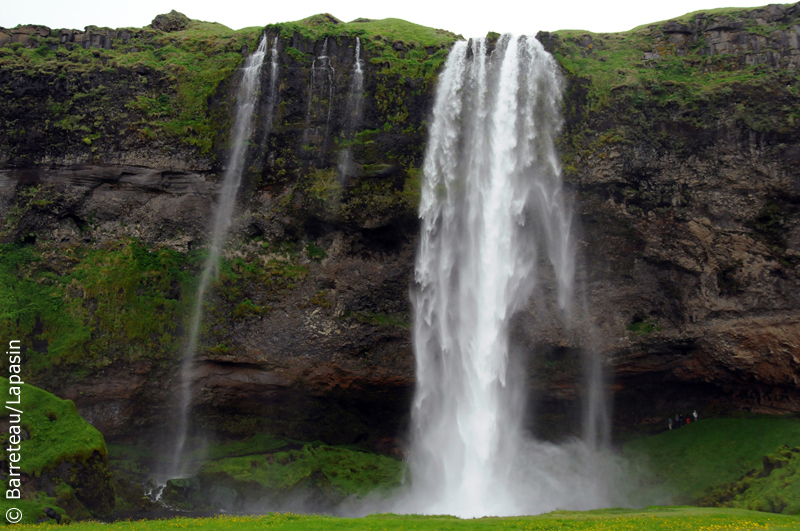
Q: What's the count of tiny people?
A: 5